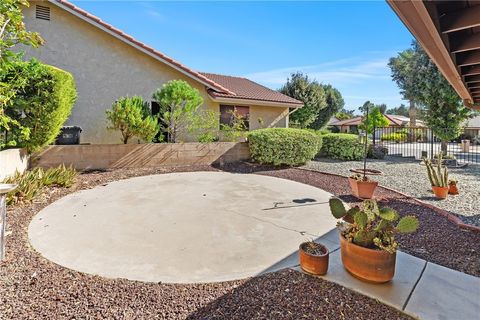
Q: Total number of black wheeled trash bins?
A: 1